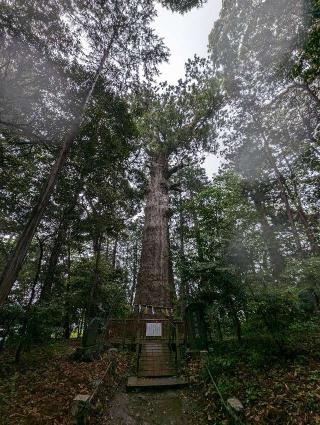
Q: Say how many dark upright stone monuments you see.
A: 2